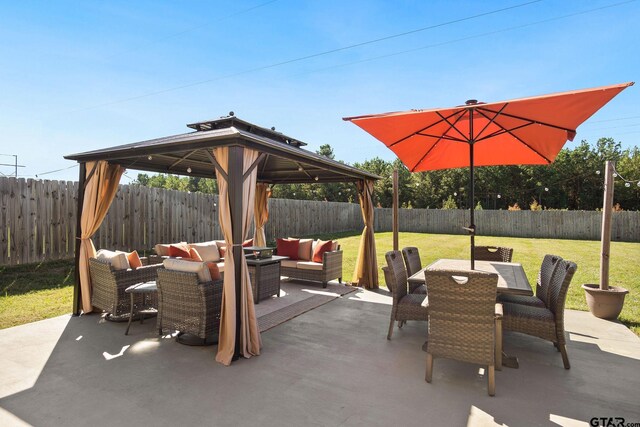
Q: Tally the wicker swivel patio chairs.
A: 2